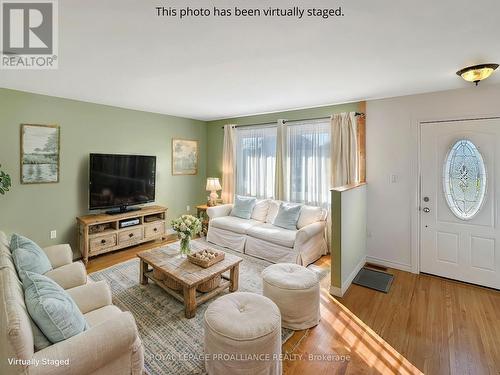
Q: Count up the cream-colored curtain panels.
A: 3